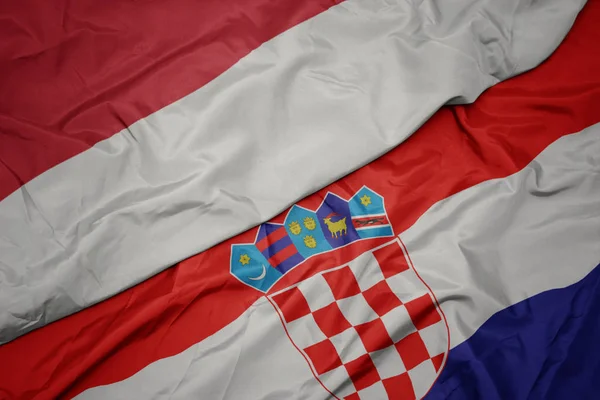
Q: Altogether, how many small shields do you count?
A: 5